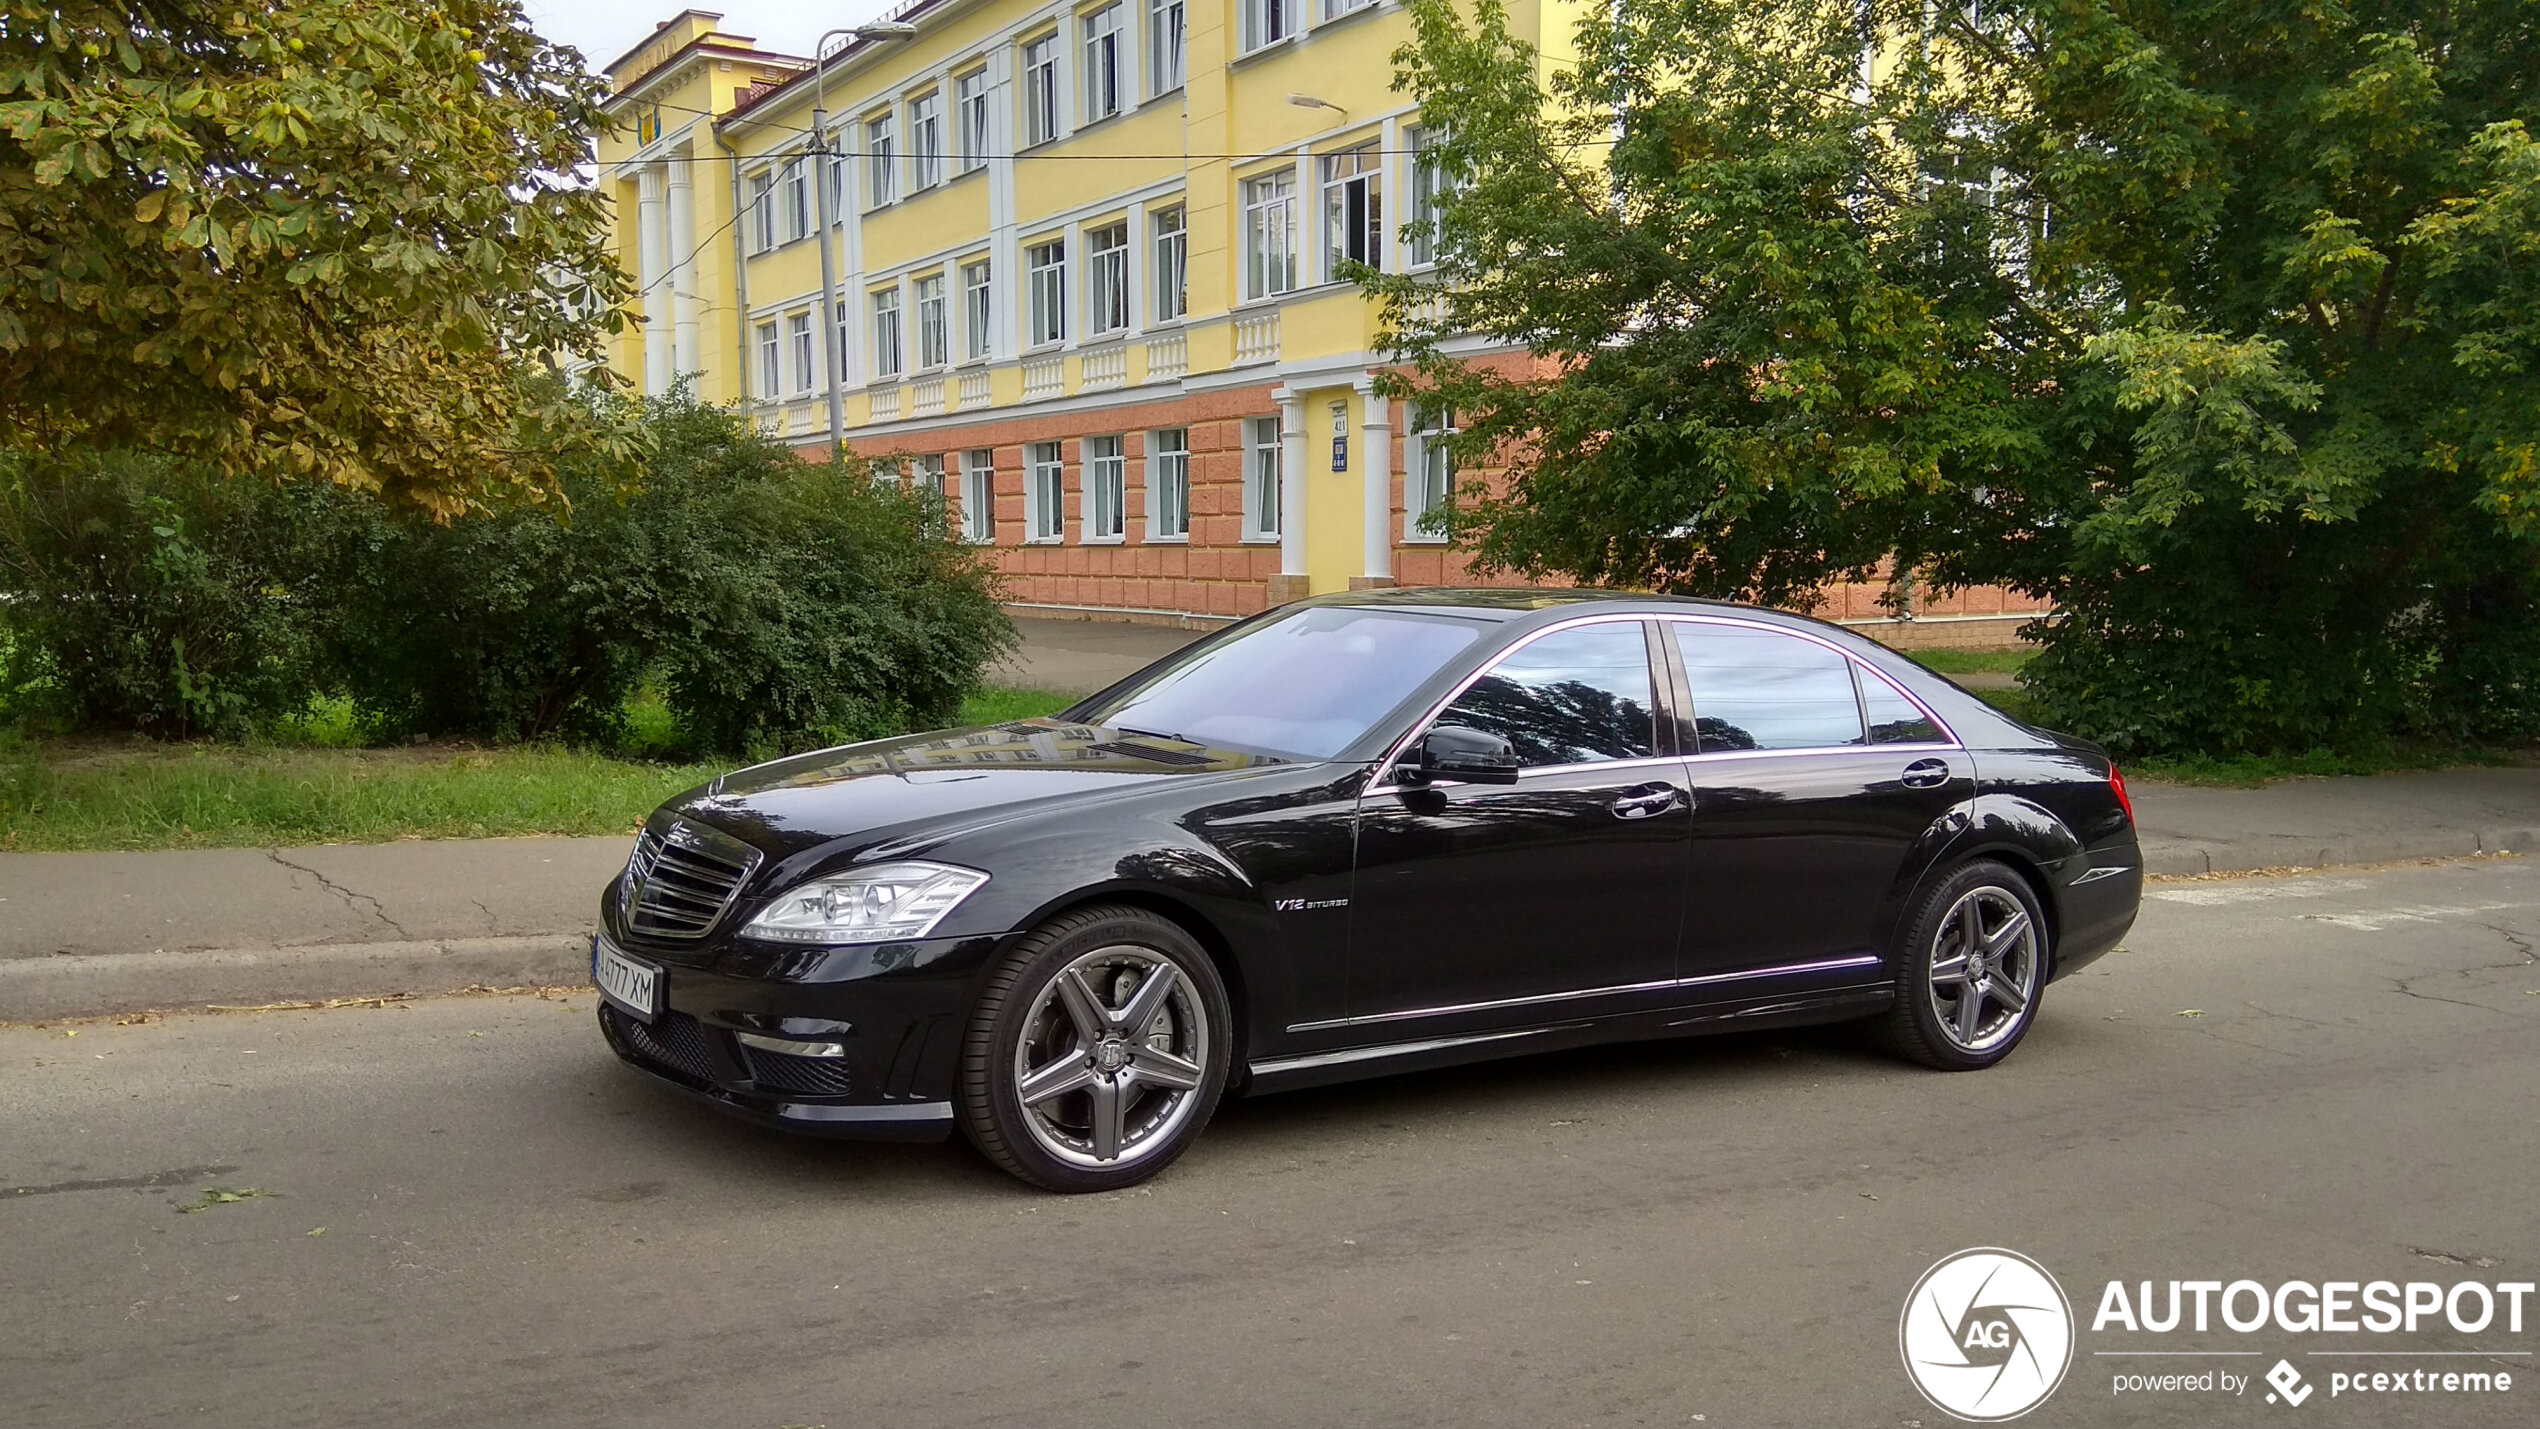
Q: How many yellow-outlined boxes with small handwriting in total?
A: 0